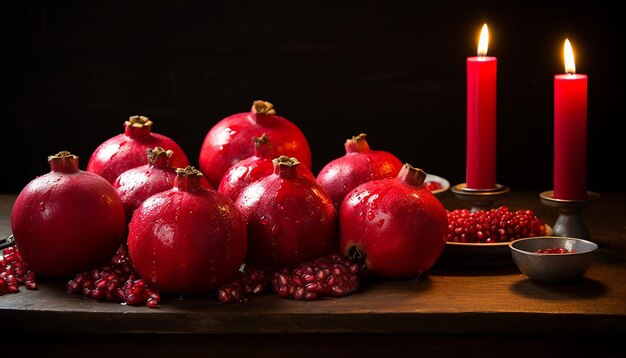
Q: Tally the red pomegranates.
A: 9